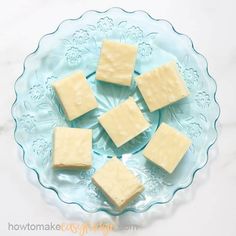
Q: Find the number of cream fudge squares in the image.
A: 7